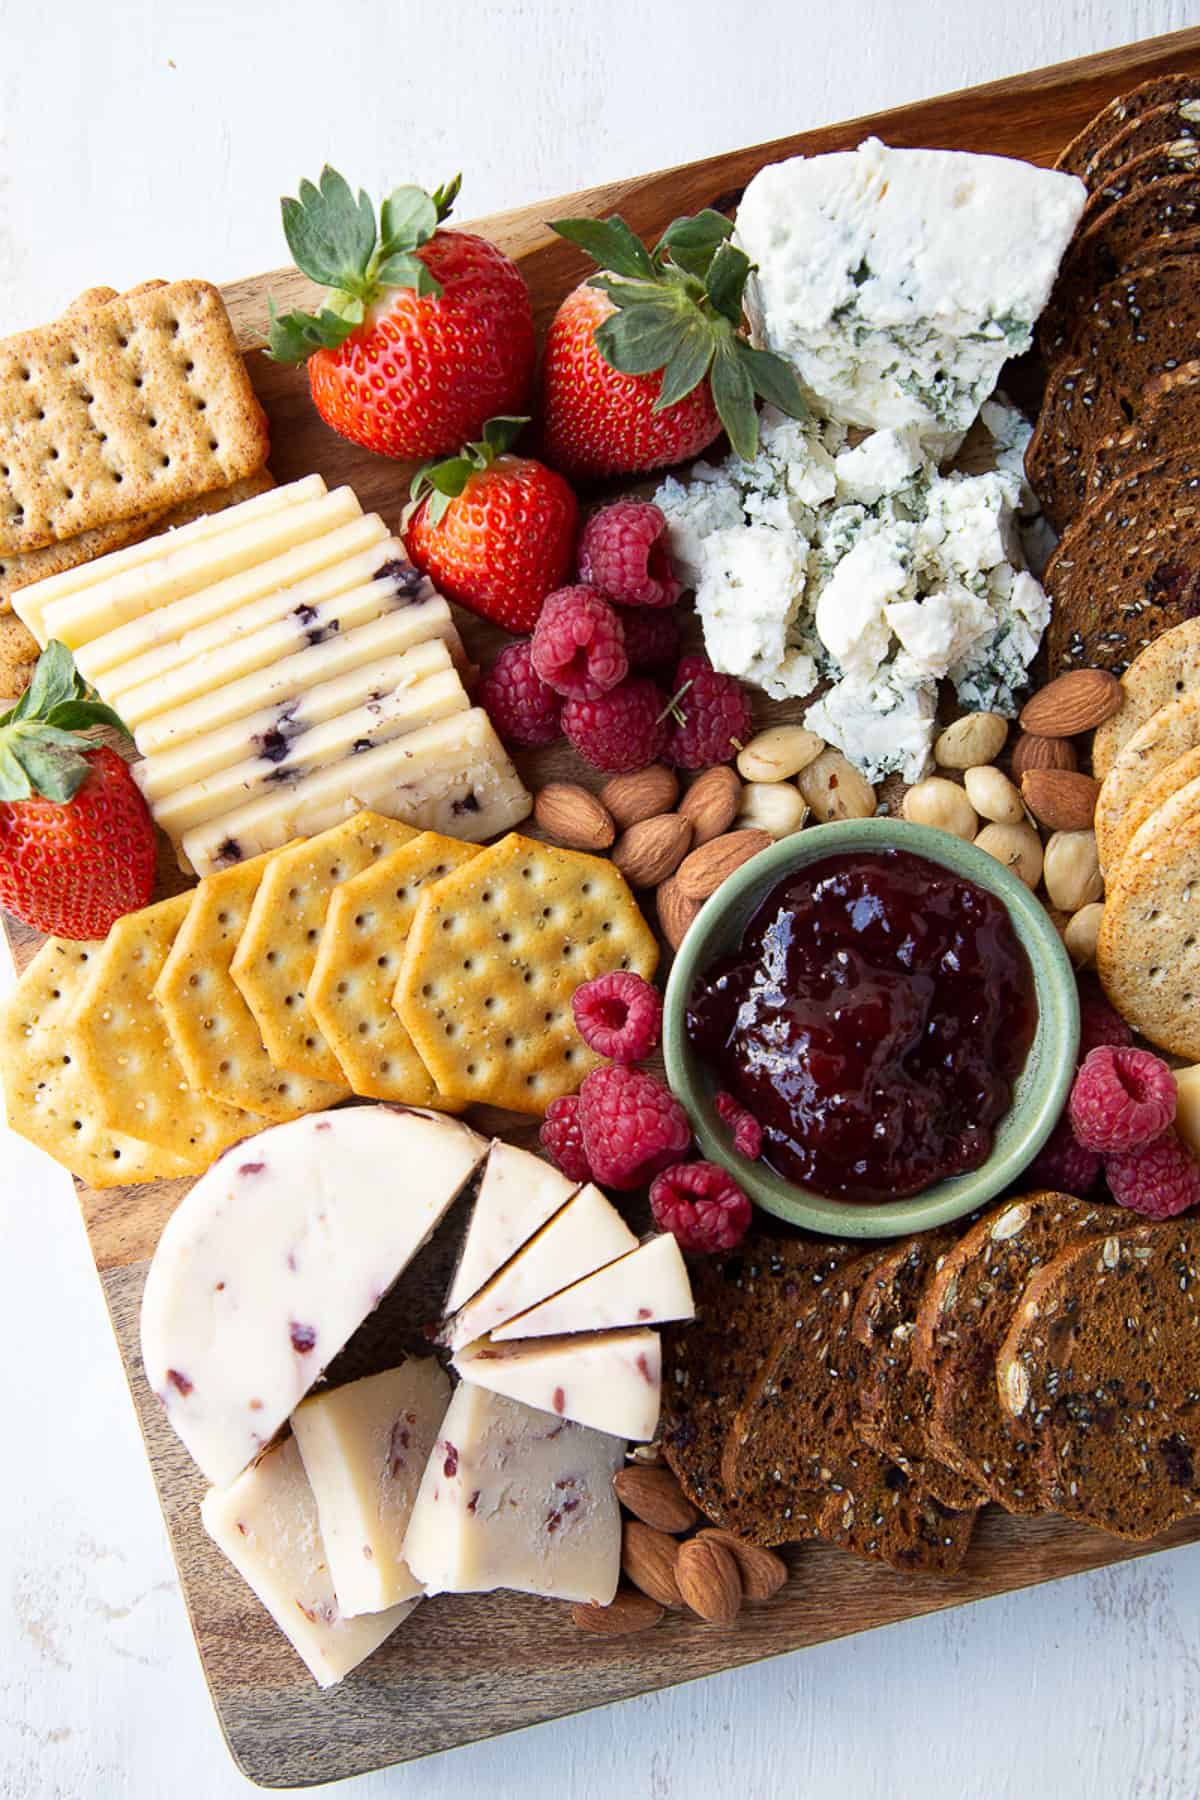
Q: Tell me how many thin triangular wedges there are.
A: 4